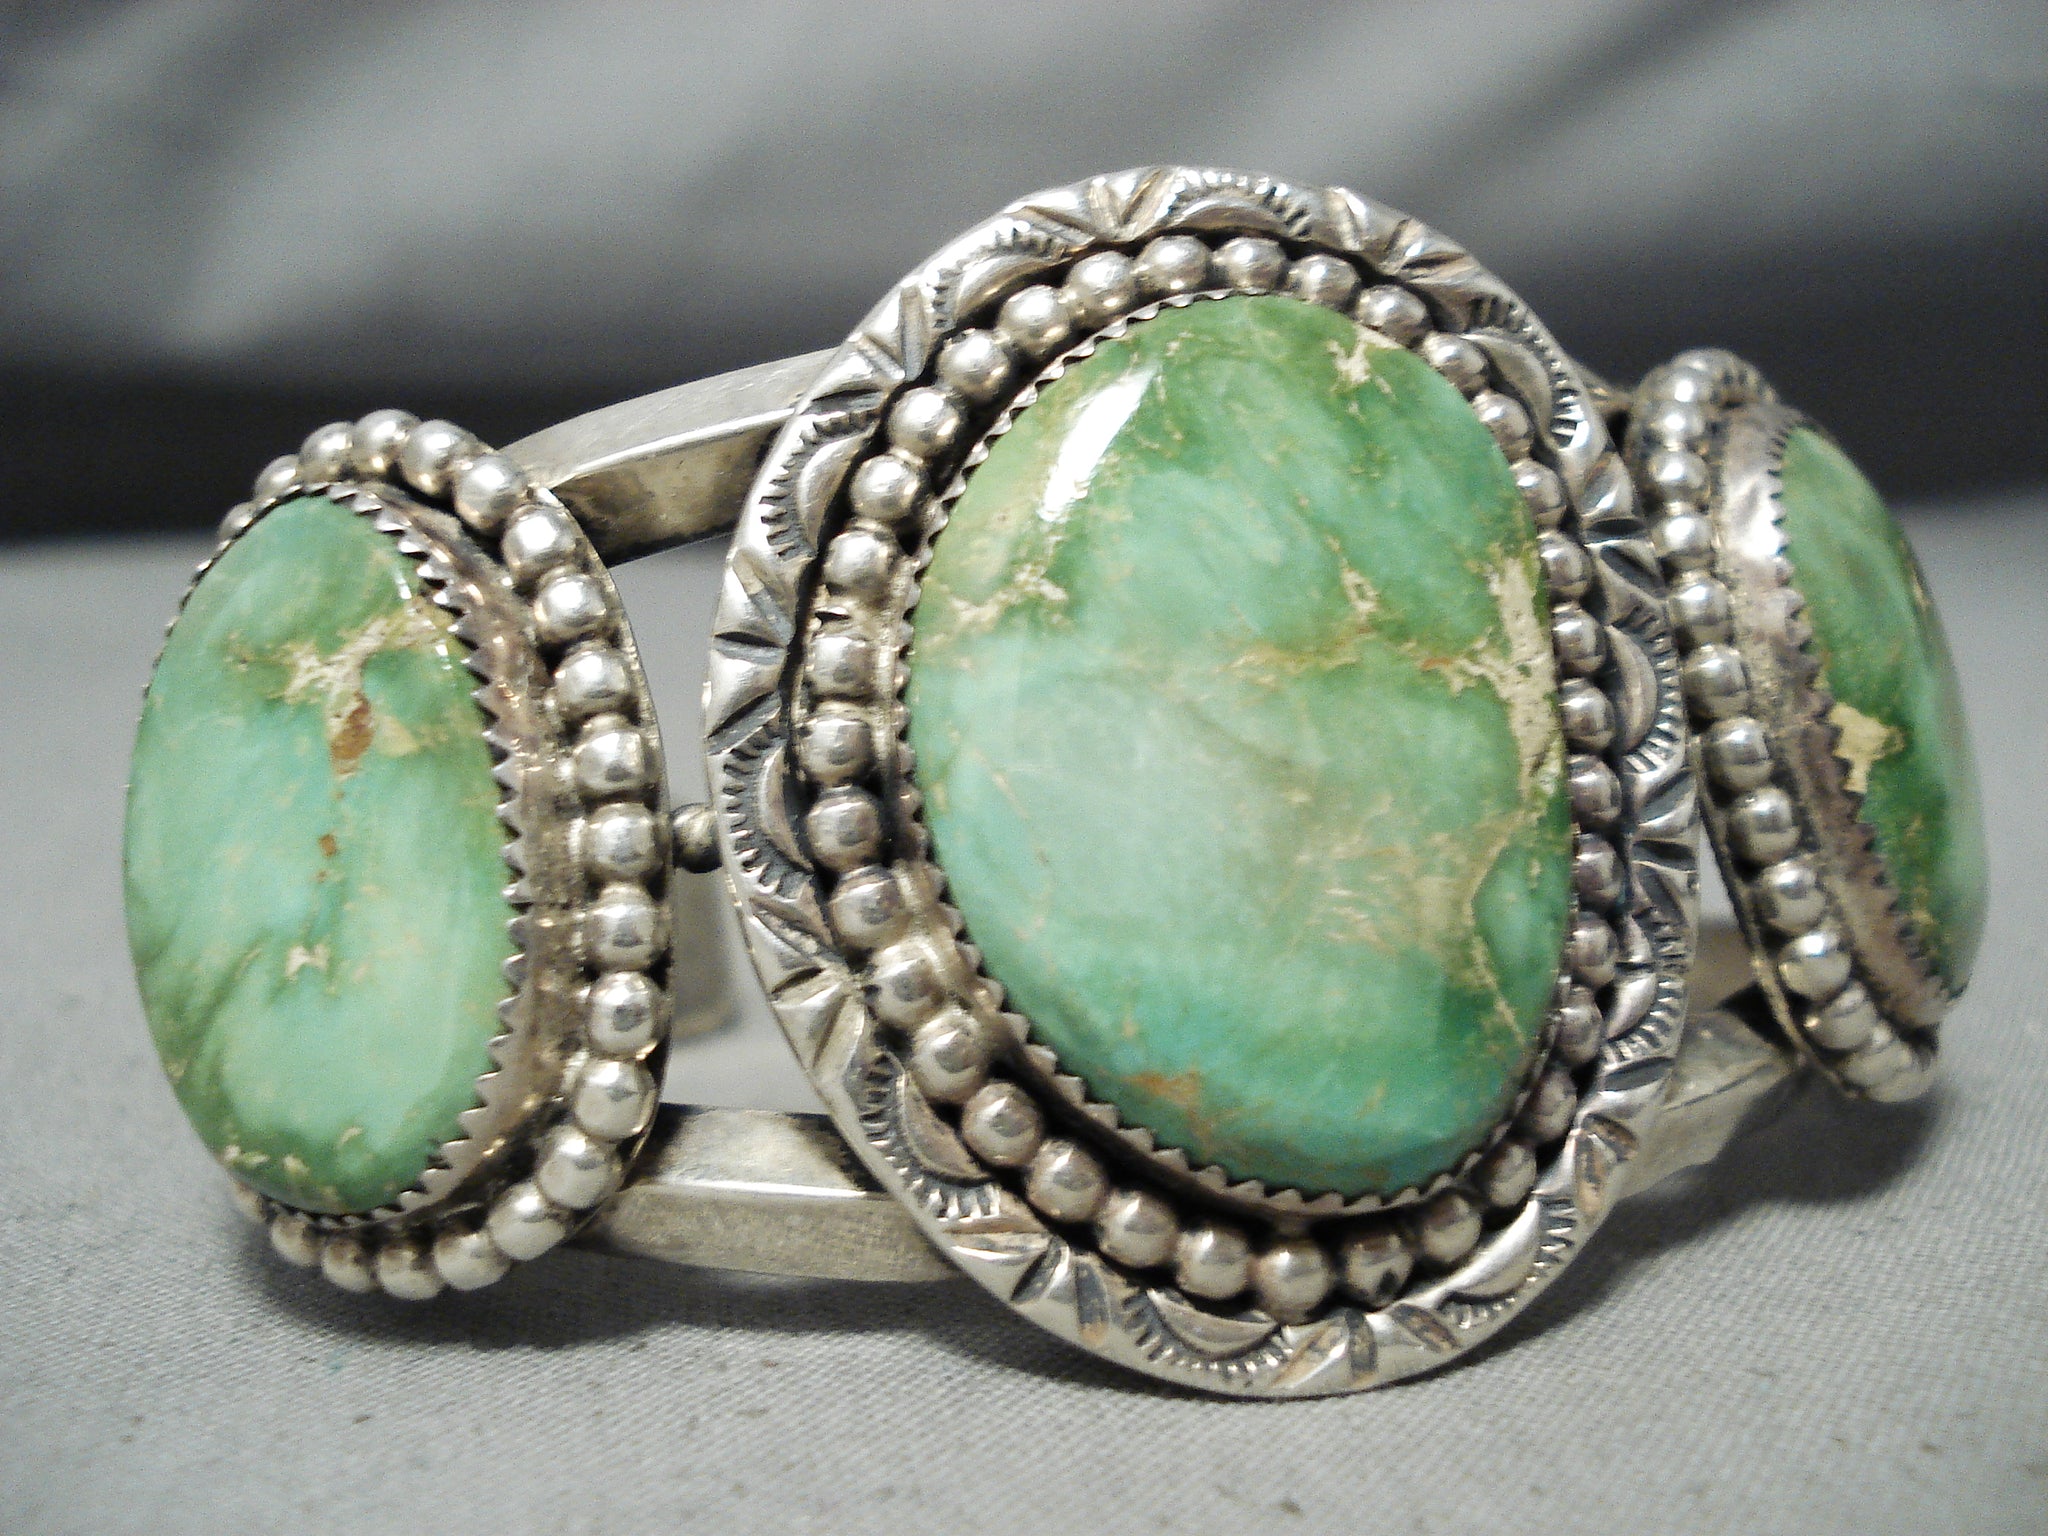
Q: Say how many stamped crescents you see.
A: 10